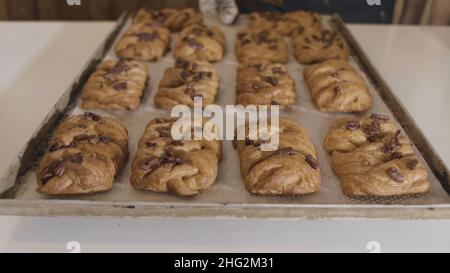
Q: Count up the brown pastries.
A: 14